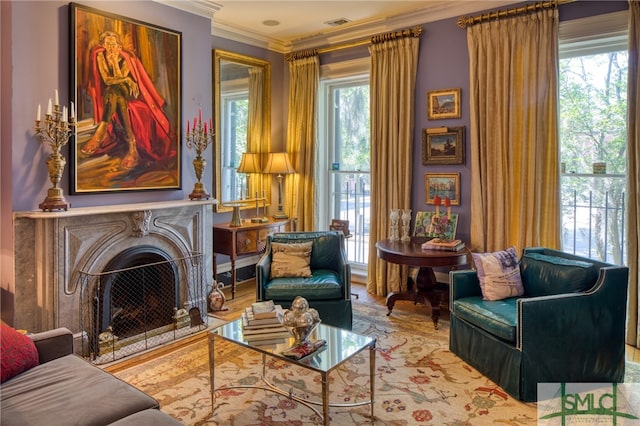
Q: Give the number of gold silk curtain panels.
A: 4